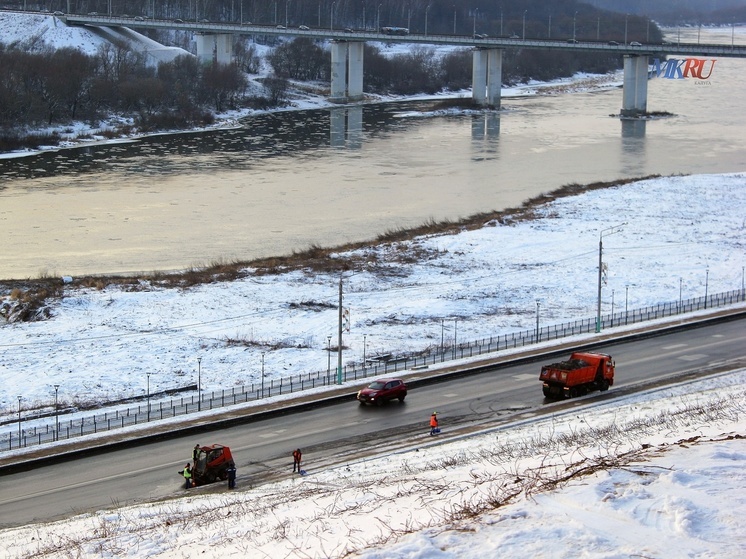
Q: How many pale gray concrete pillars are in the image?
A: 8